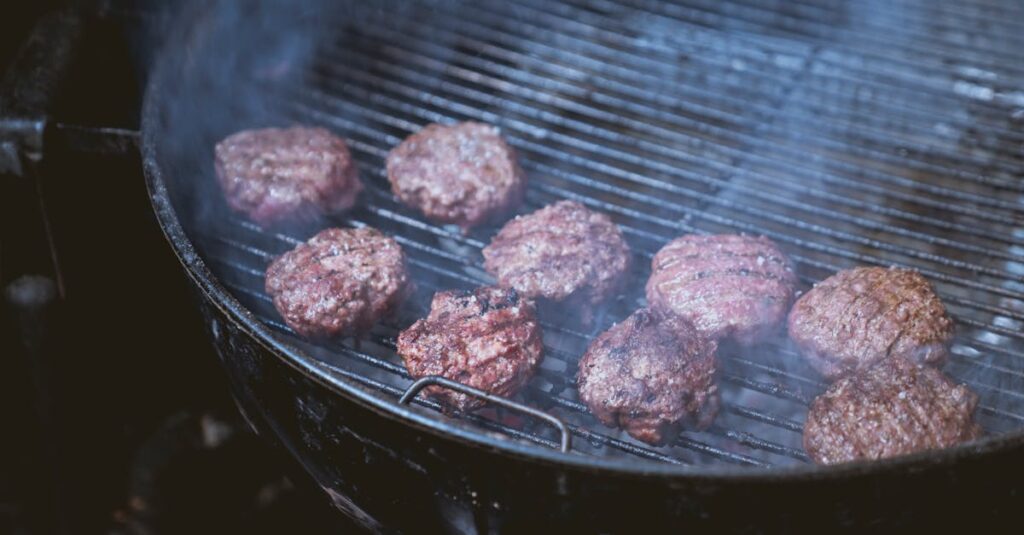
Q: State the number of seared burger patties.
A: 9